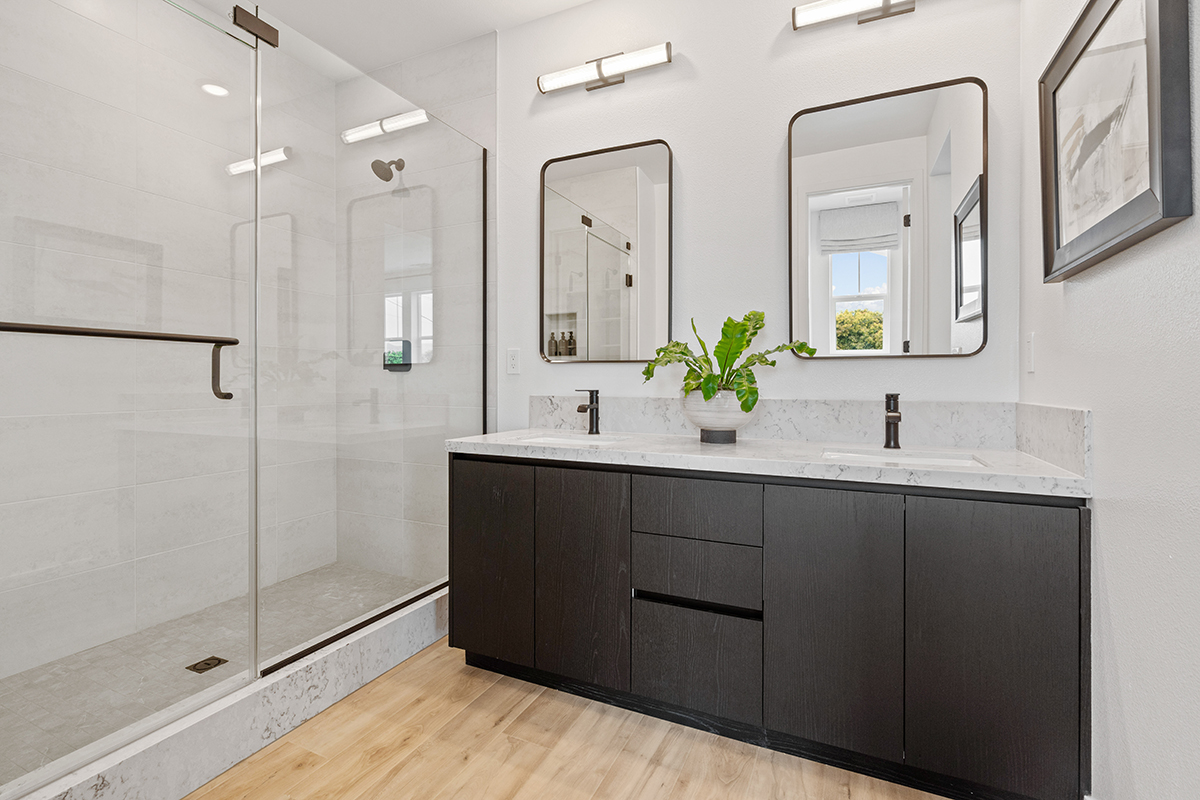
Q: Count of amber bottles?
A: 3